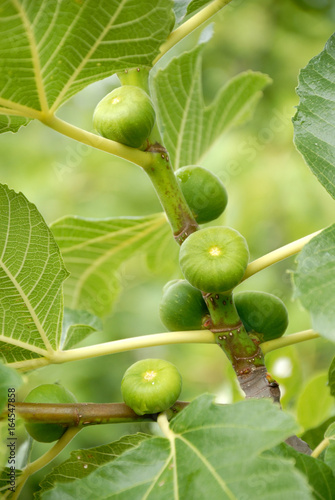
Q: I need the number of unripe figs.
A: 7